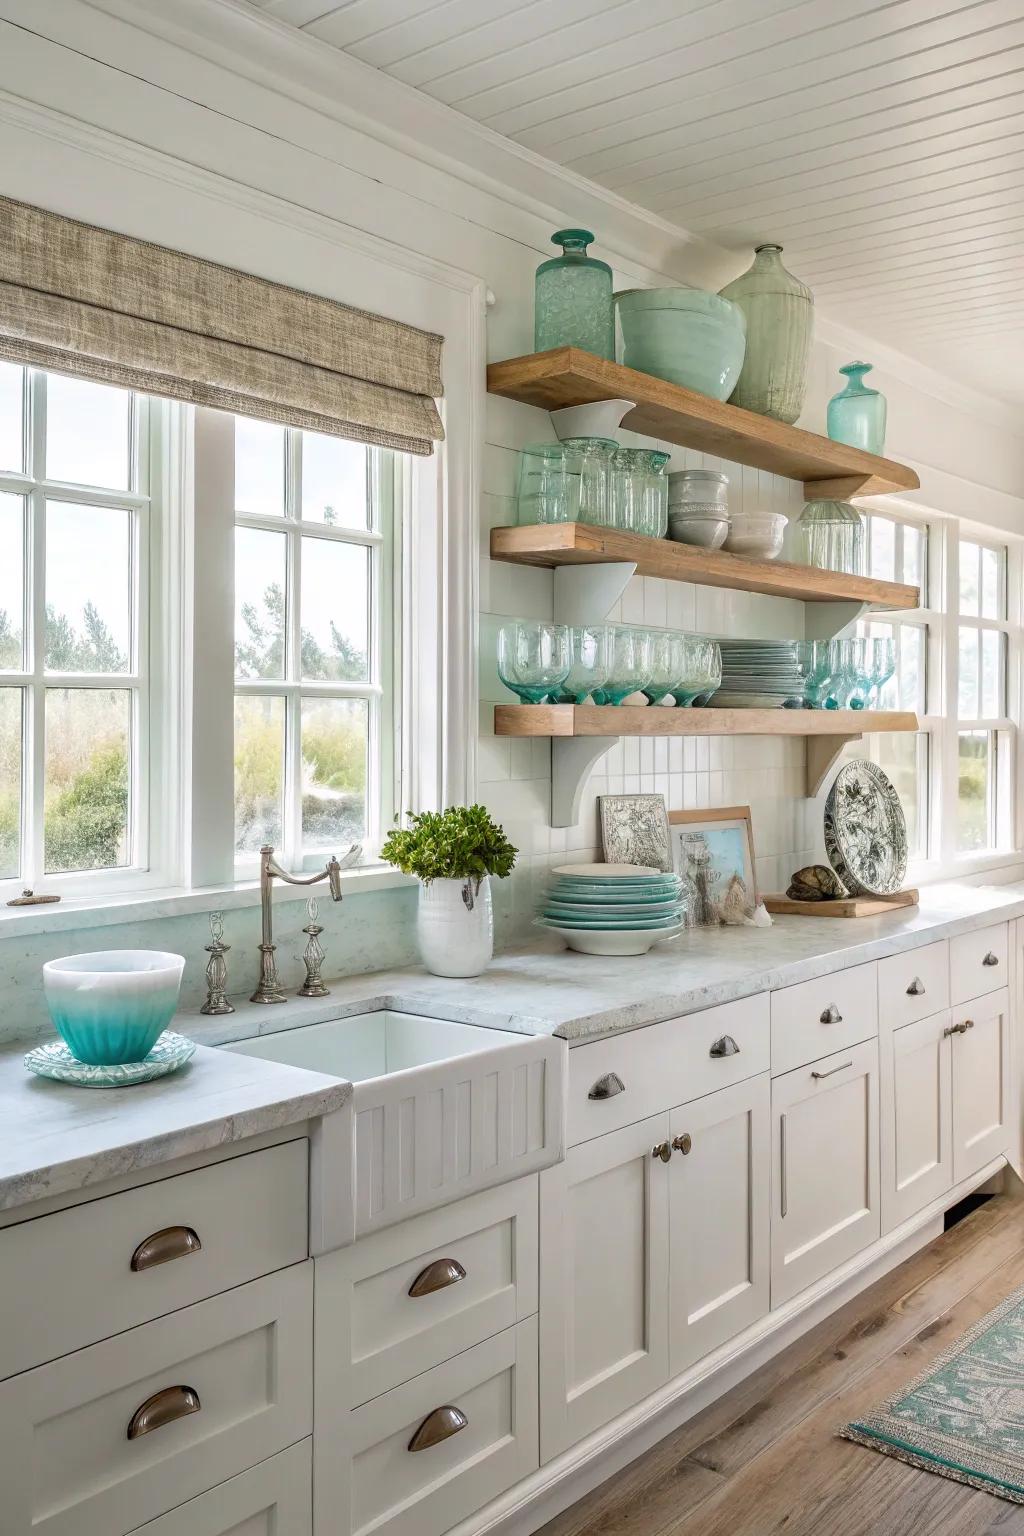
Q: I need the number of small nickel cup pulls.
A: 5